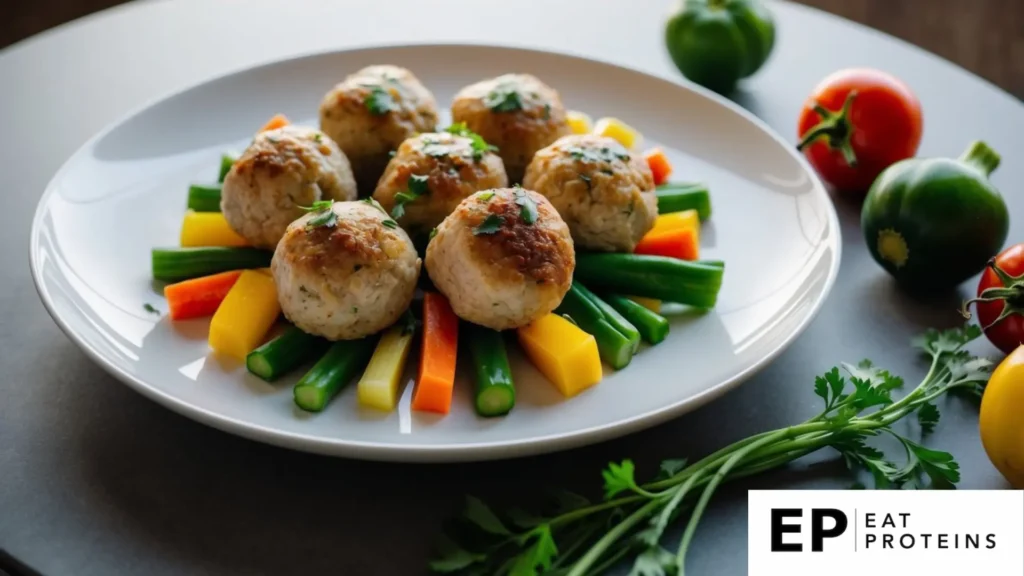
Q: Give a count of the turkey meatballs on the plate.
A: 7